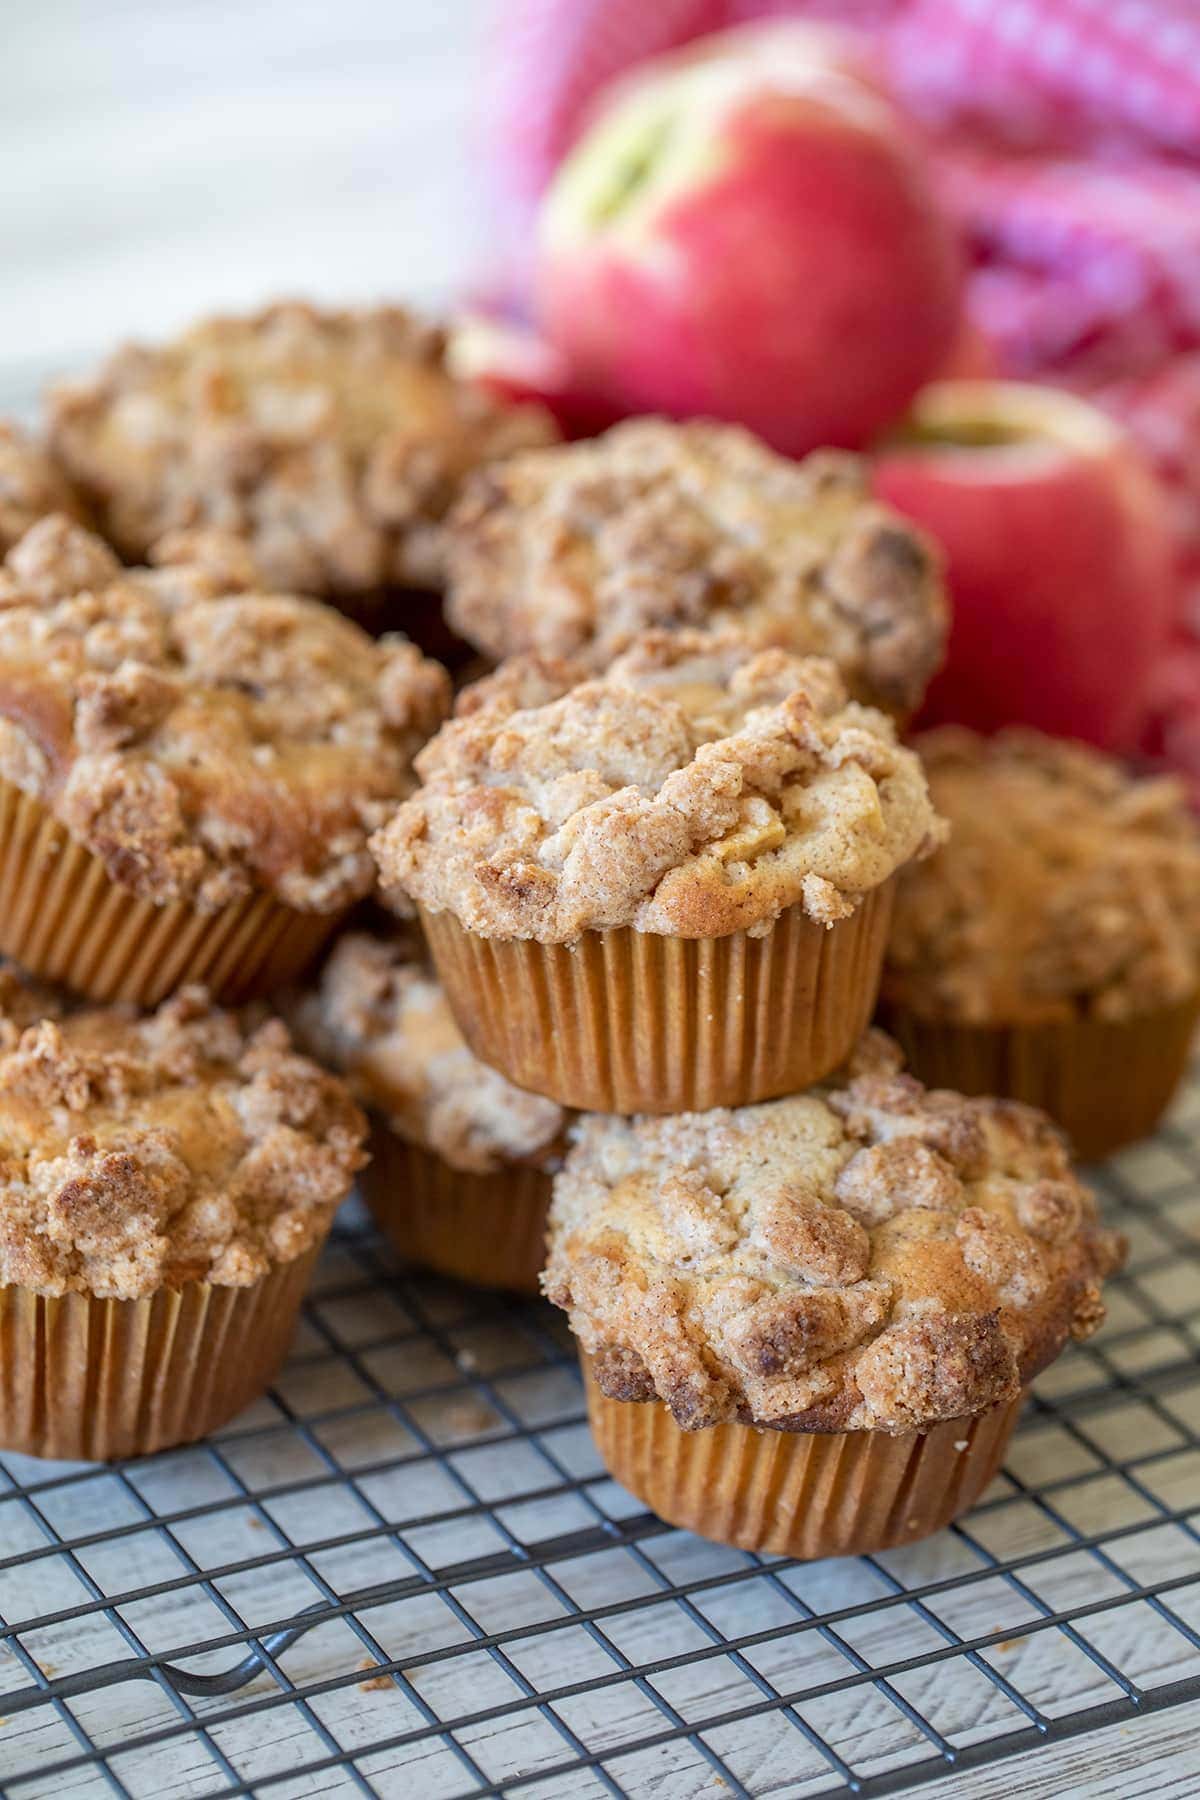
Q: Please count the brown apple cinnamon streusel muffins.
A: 9